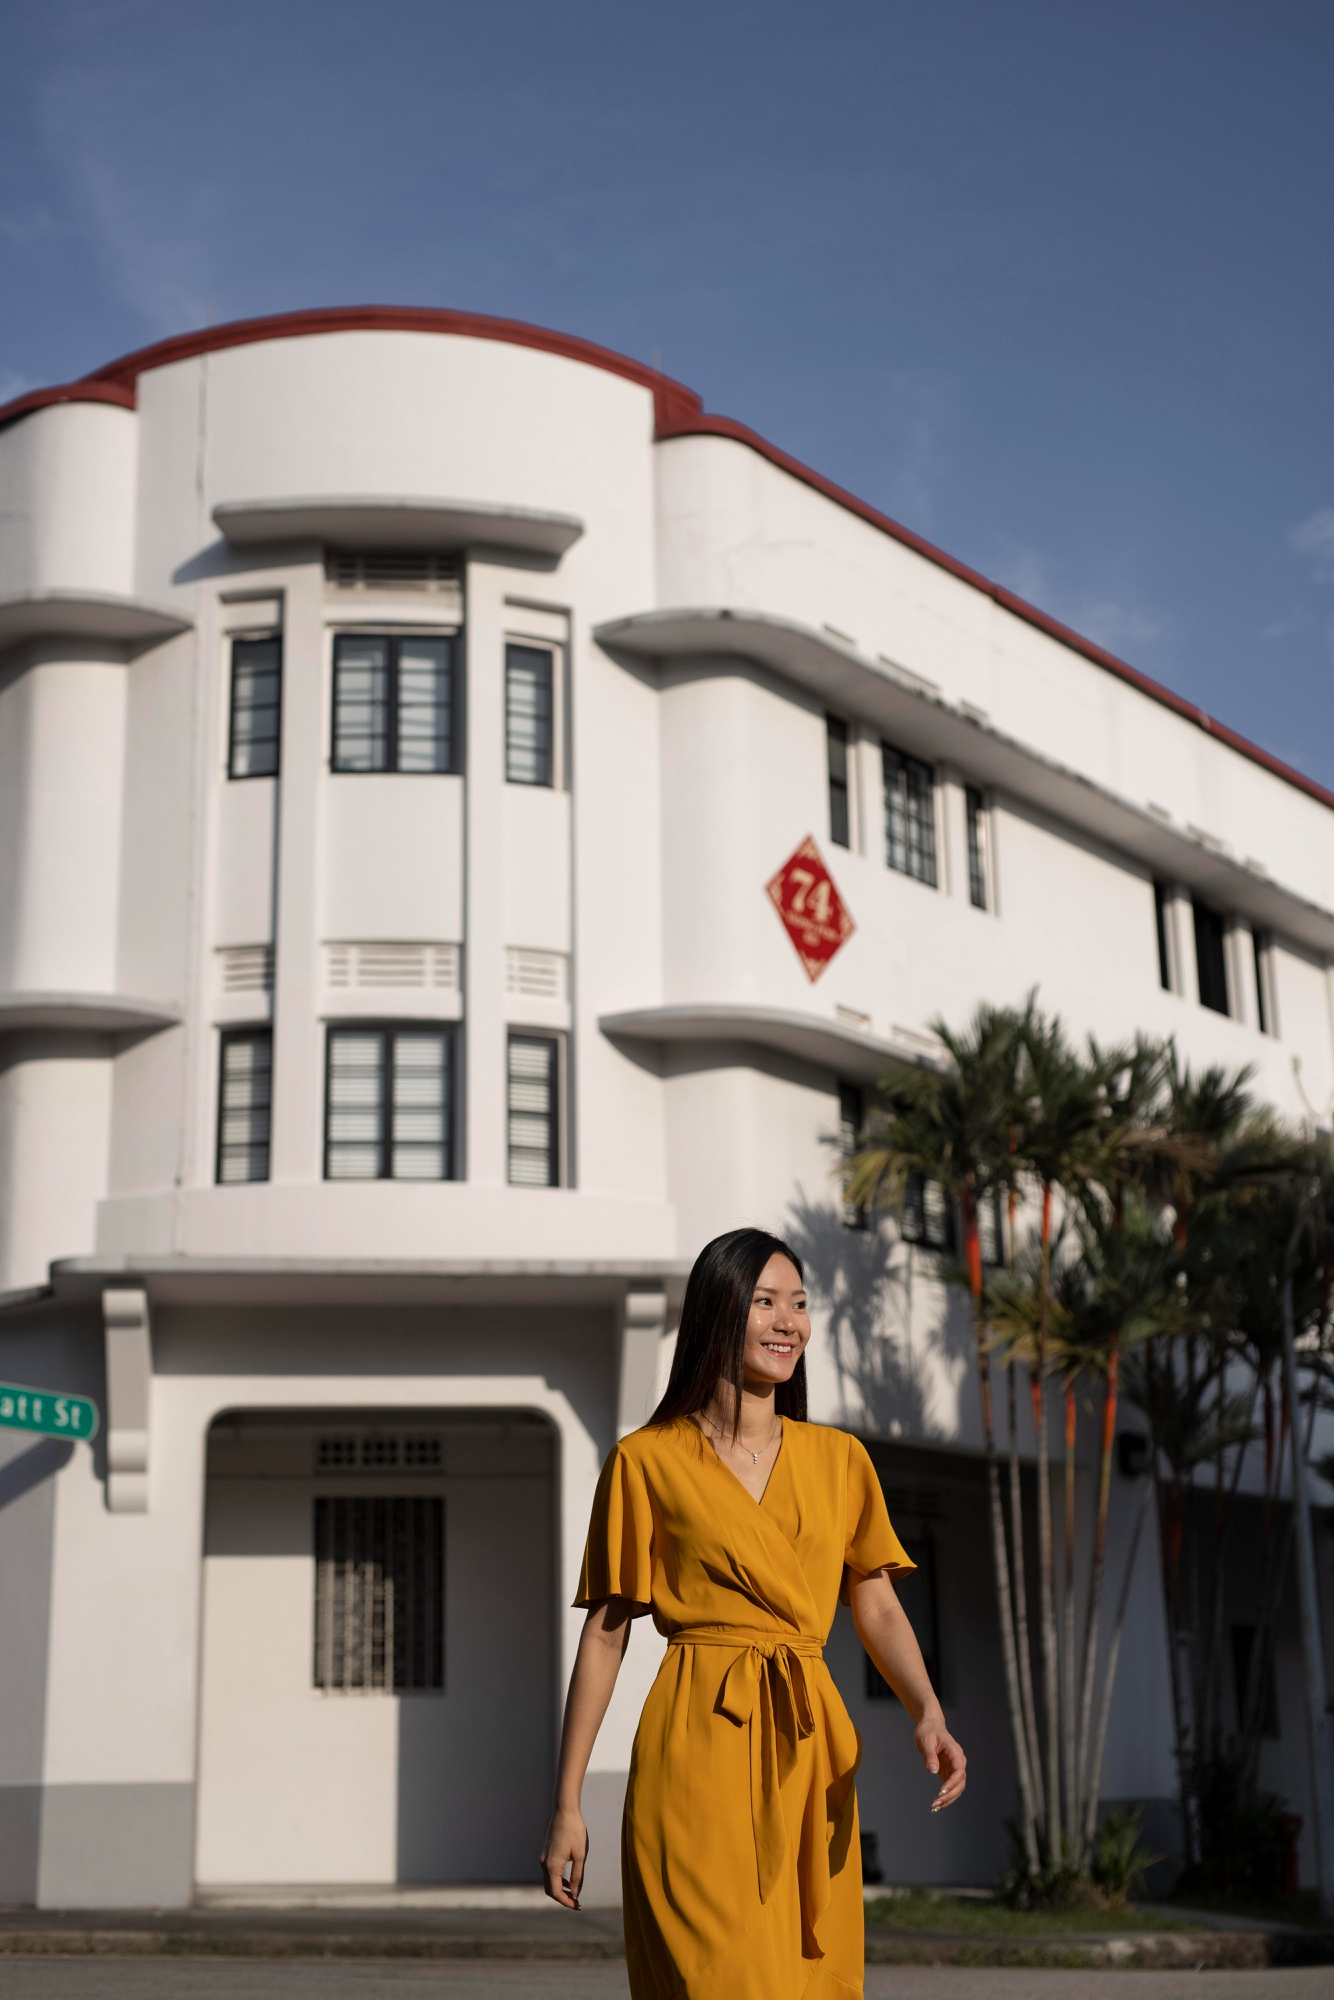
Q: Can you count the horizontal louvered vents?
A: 4